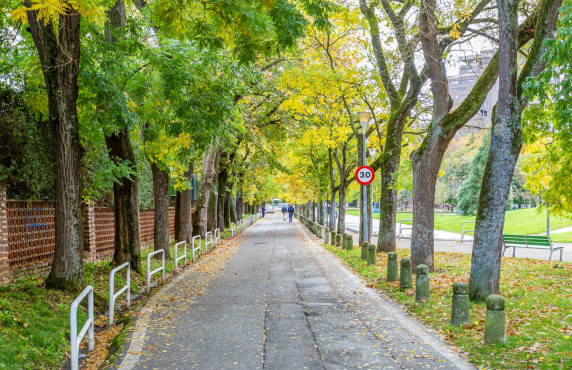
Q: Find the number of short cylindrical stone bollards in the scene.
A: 12